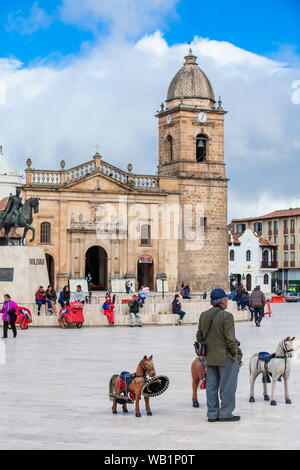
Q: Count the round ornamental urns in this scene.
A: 3